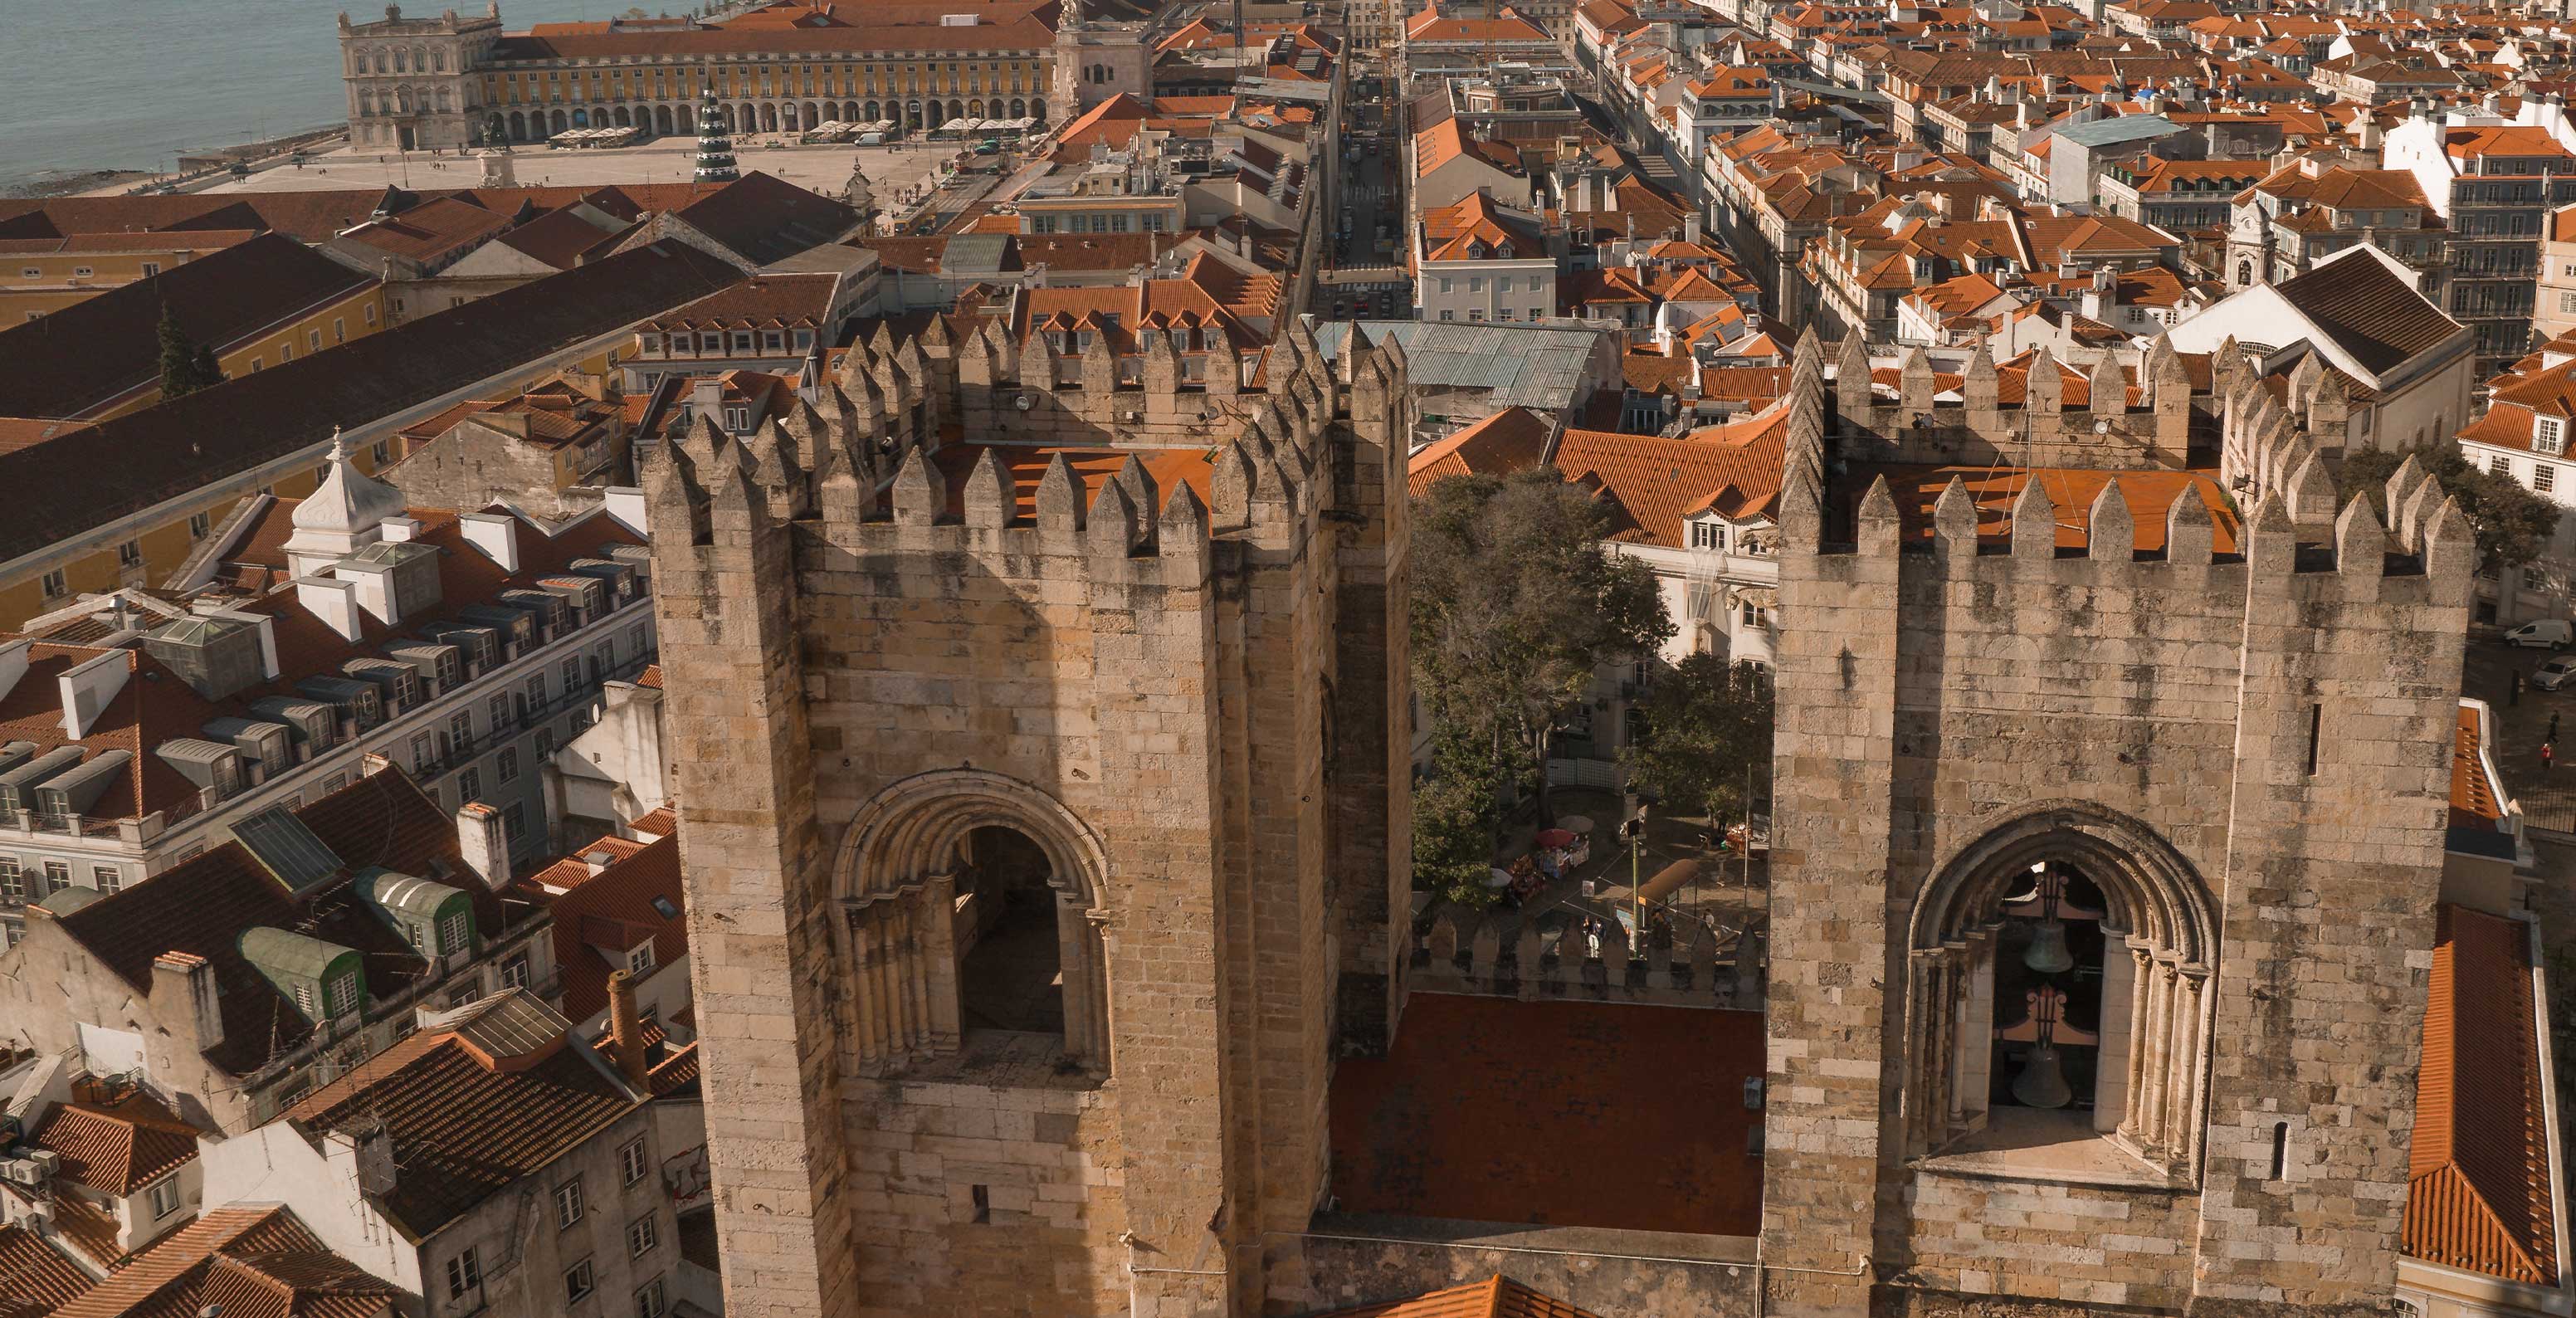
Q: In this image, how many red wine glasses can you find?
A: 0